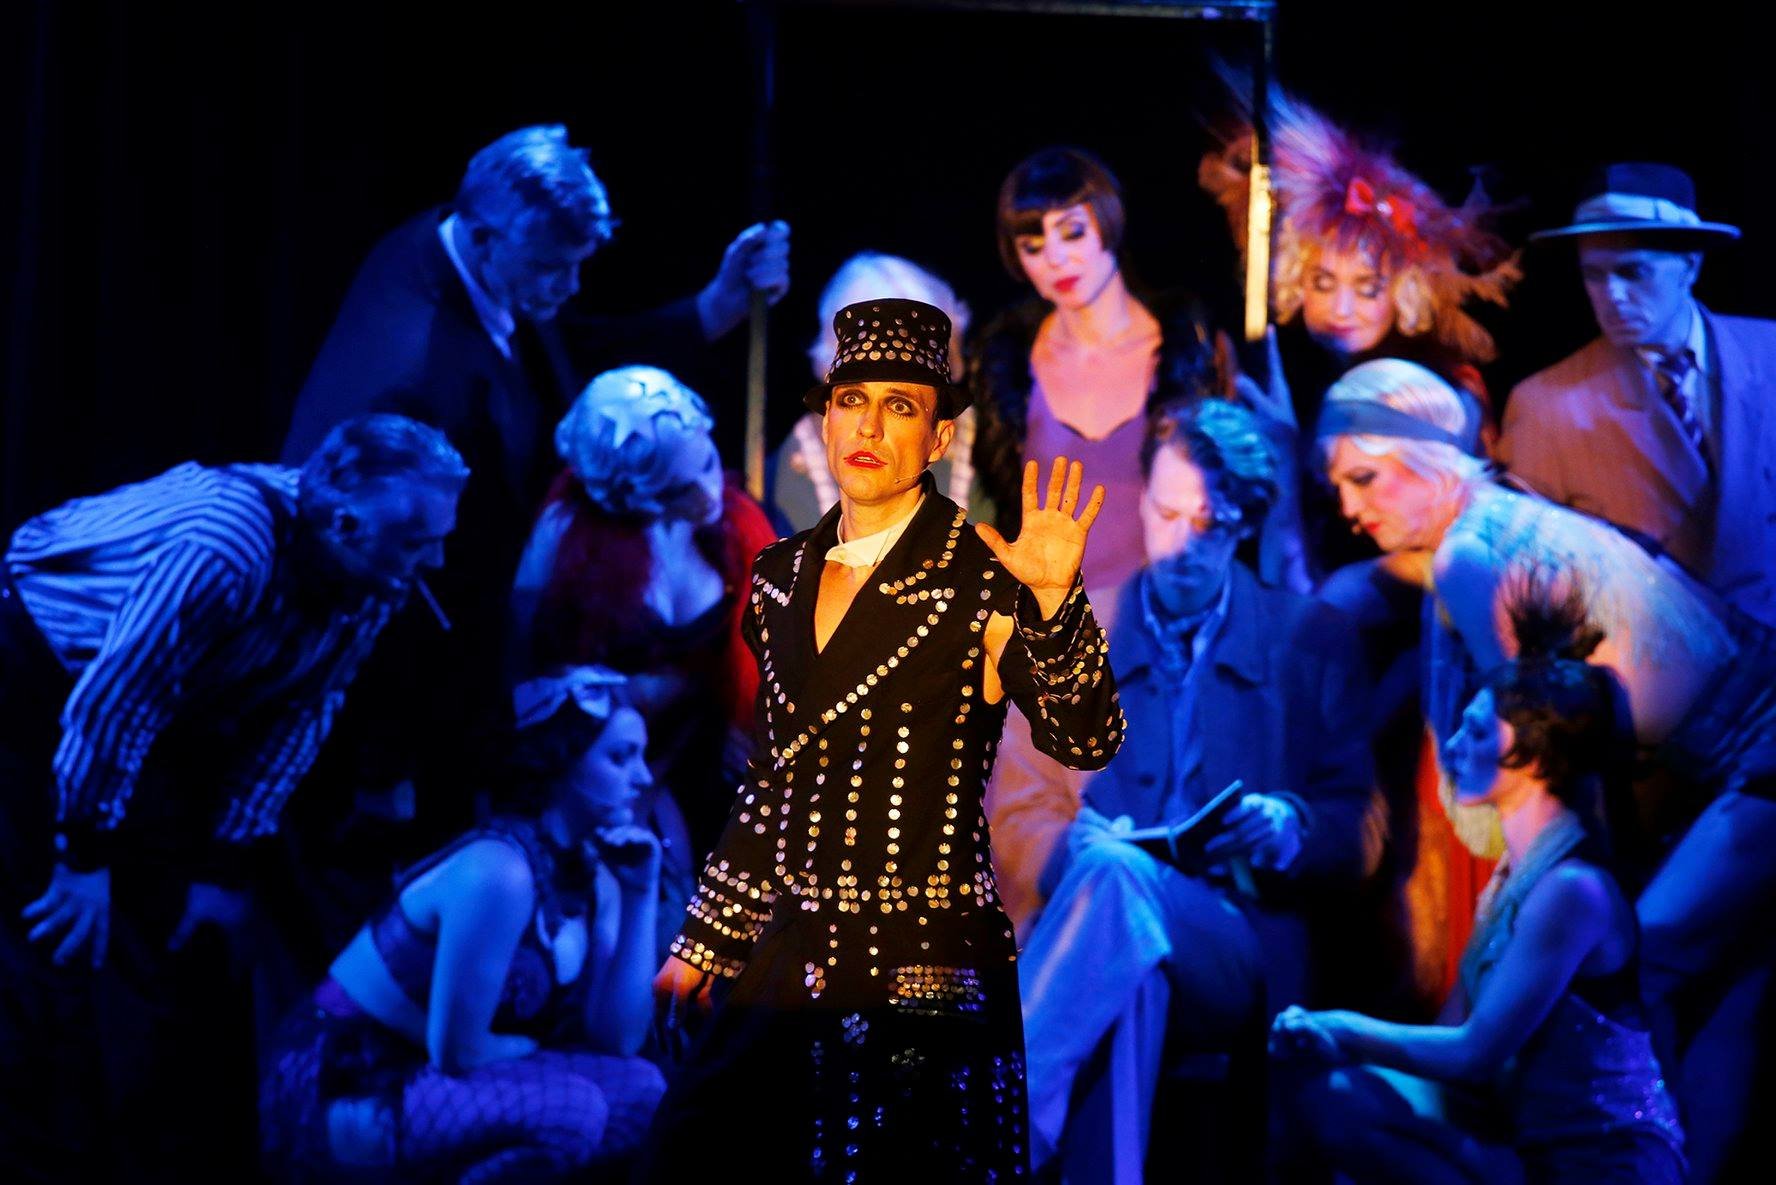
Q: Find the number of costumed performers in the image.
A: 12